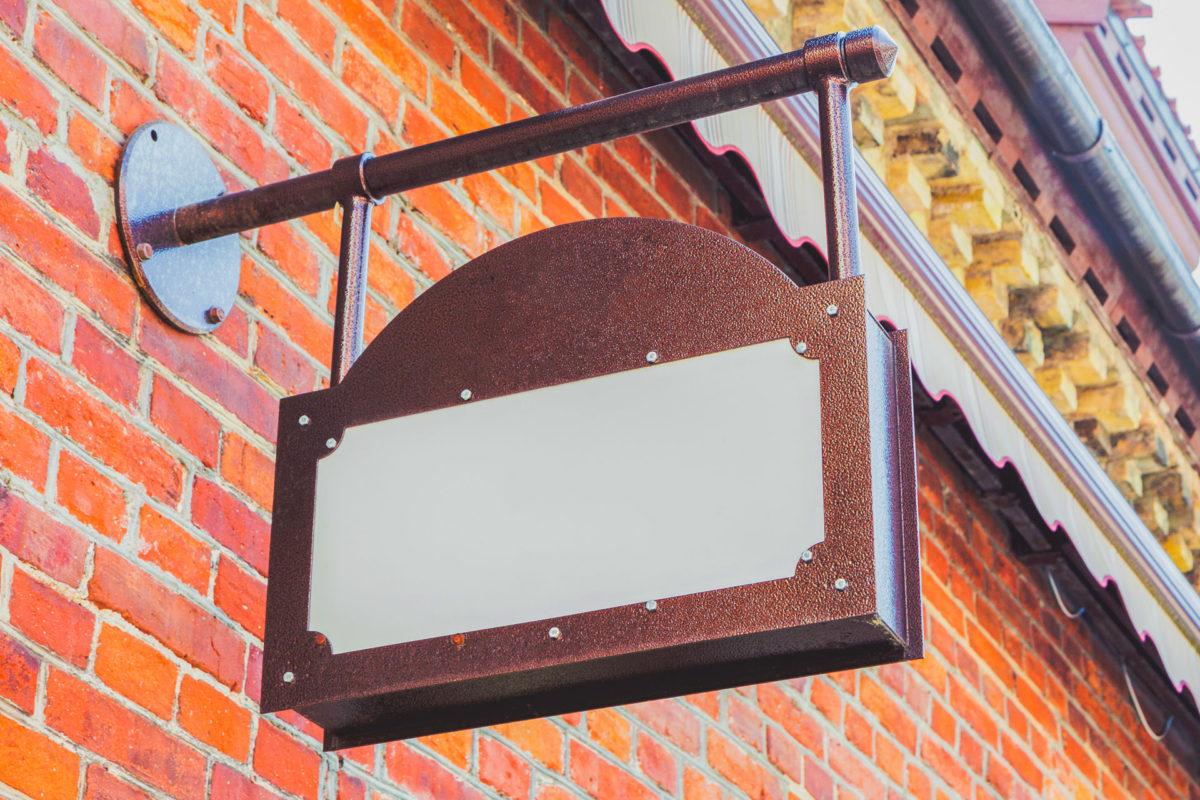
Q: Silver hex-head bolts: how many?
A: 11